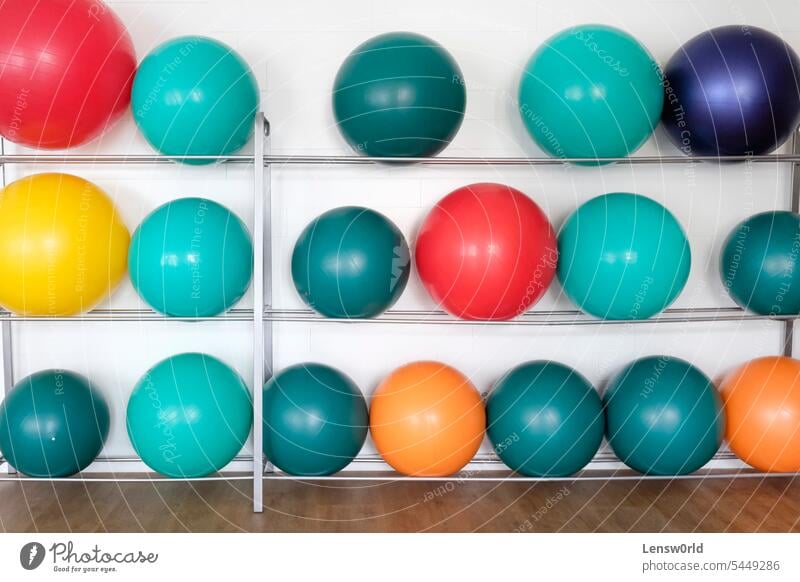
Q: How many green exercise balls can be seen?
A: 12